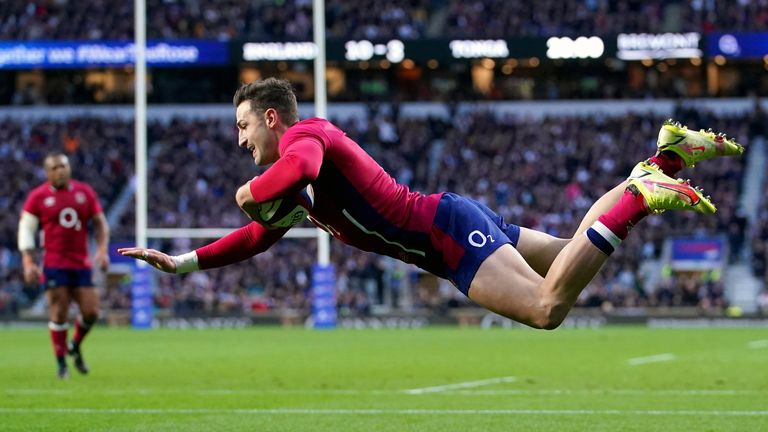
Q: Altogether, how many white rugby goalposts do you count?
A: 2